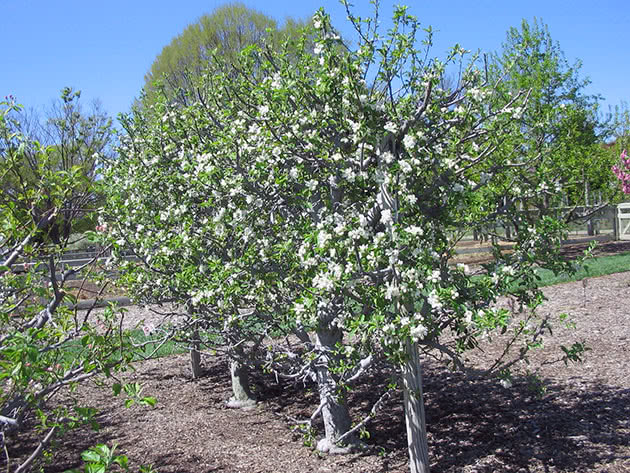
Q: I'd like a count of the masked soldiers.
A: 0